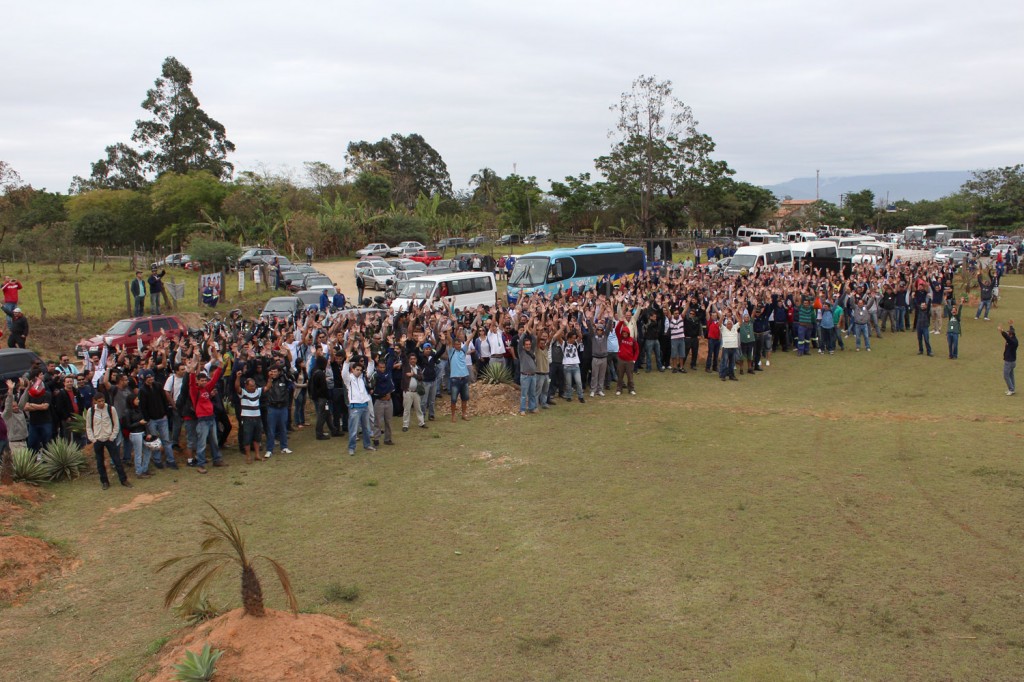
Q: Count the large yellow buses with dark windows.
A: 0